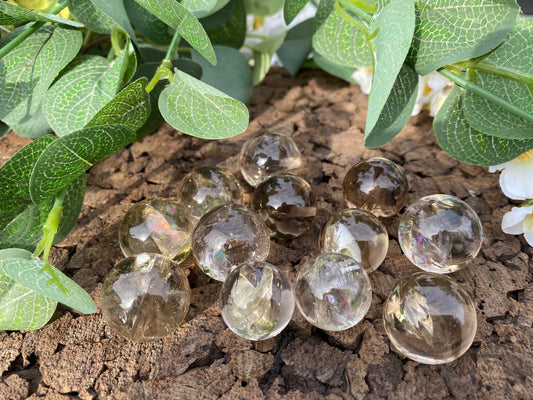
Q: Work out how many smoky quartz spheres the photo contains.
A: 12